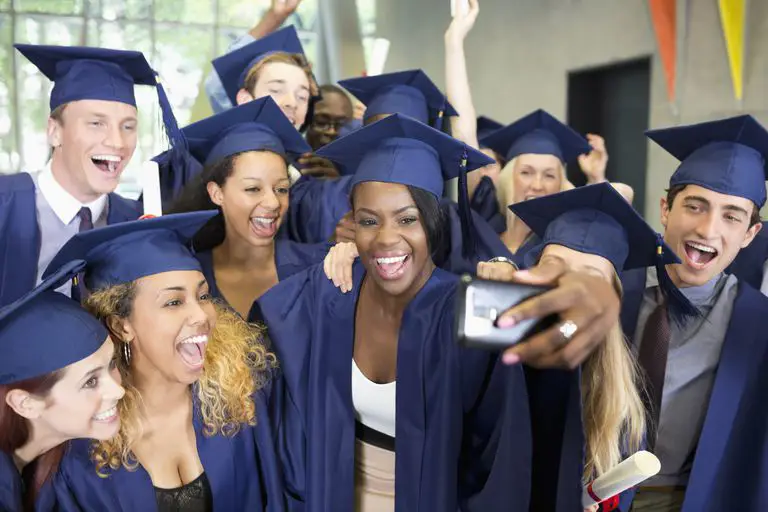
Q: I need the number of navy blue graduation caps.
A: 11